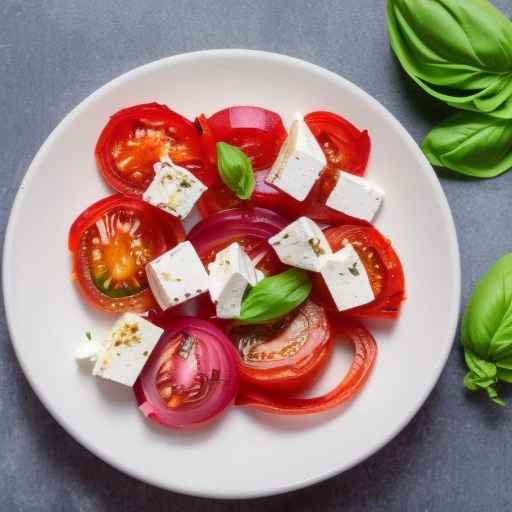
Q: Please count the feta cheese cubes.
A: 8